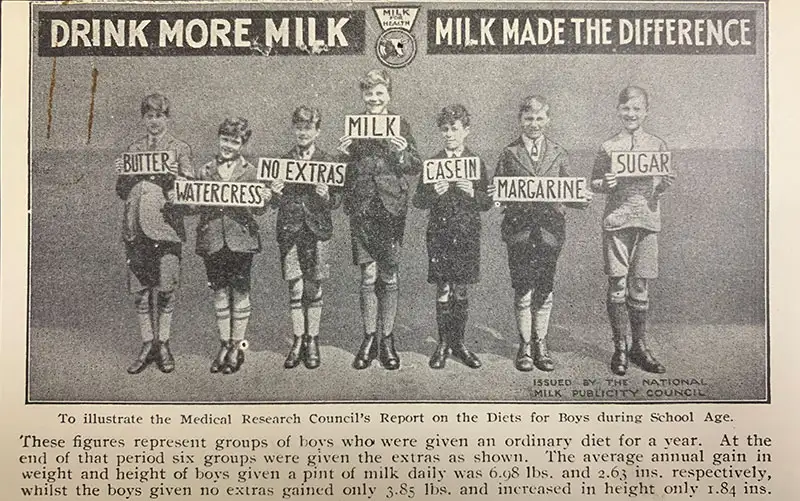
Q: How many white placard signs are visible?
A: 7